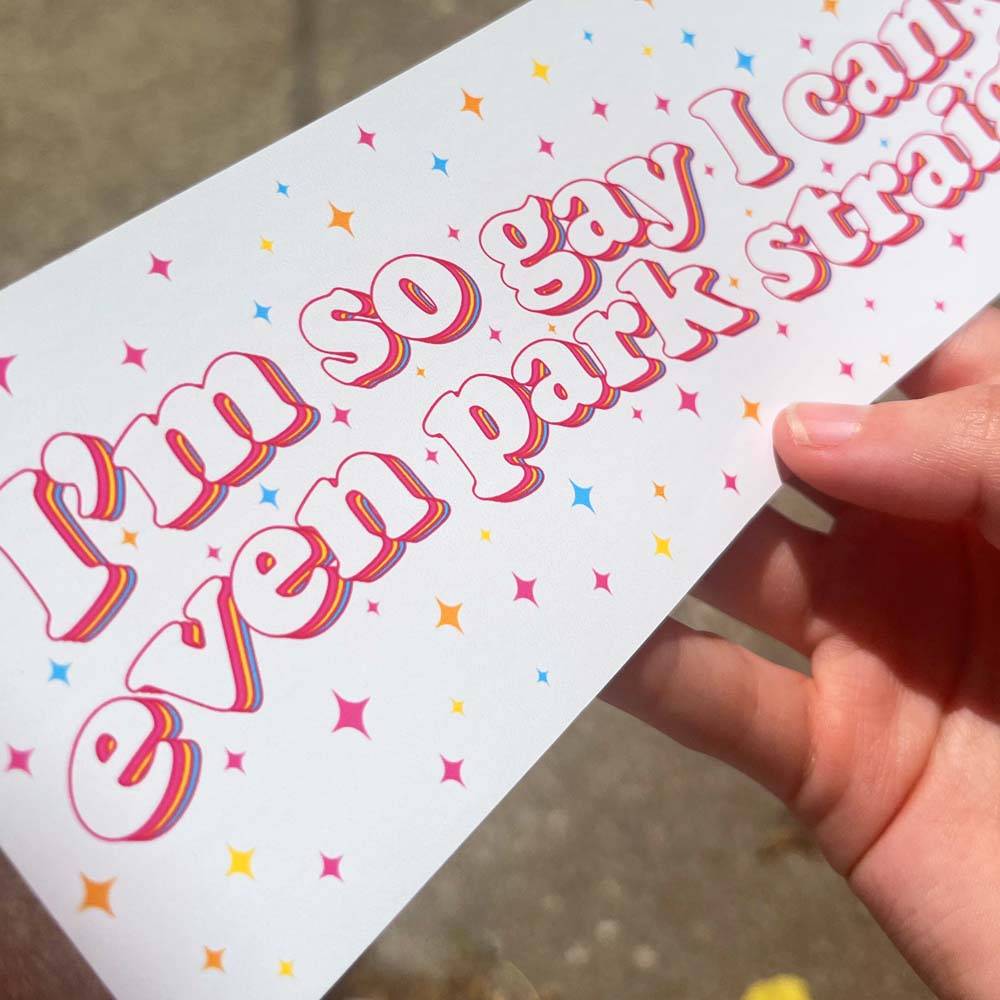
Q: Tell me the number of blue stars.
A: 11